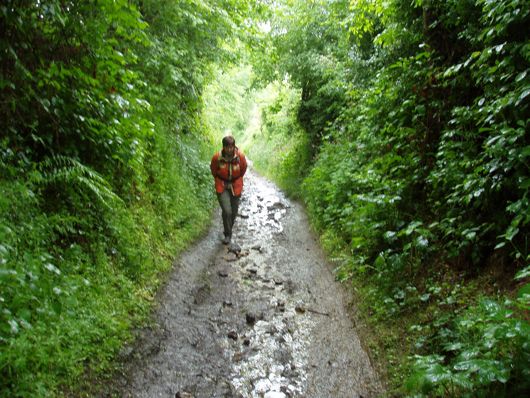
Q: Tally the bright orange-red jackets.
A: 1